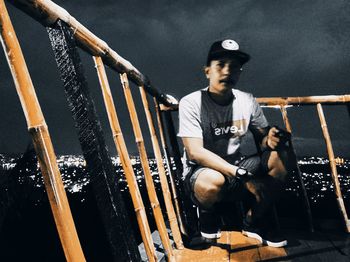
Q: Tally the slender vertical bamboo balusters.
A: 7